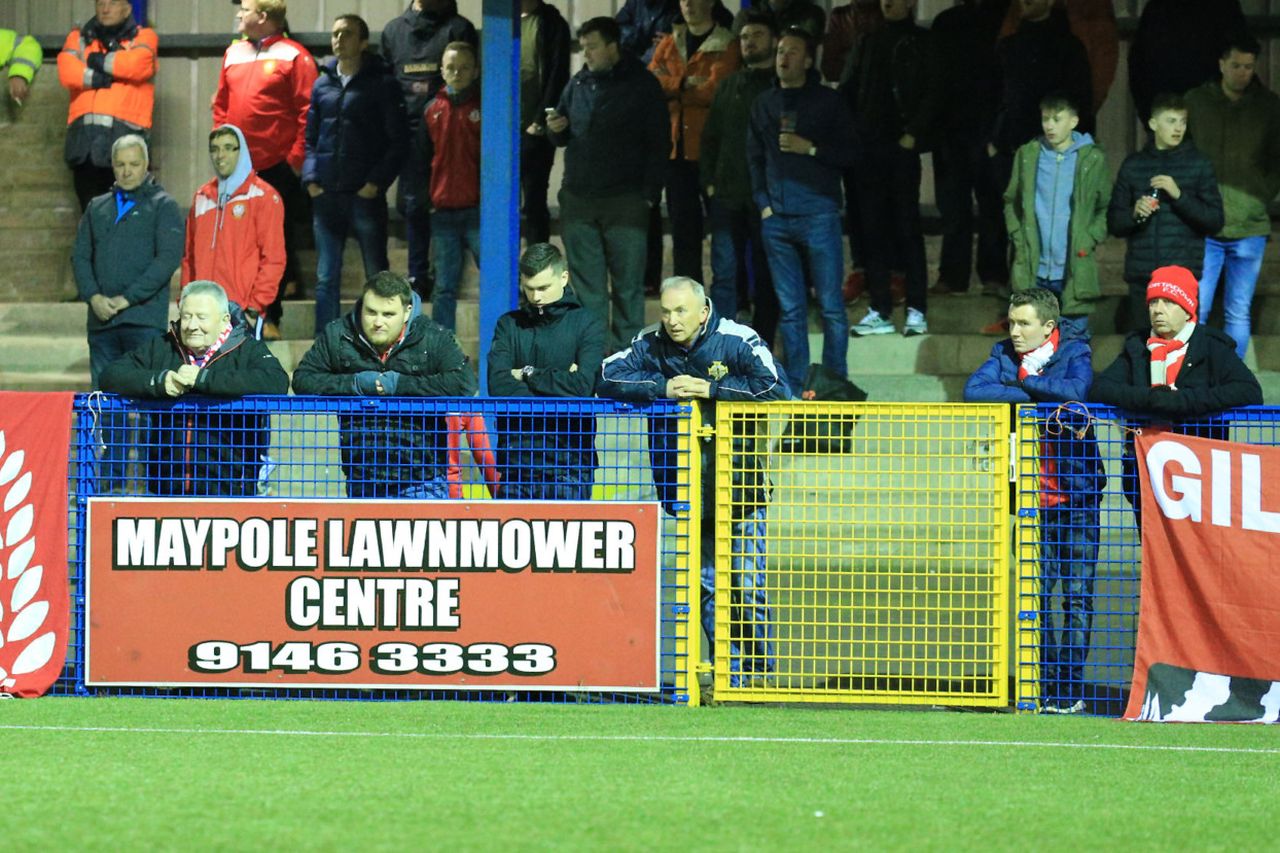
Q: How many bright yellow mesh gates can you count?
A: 1